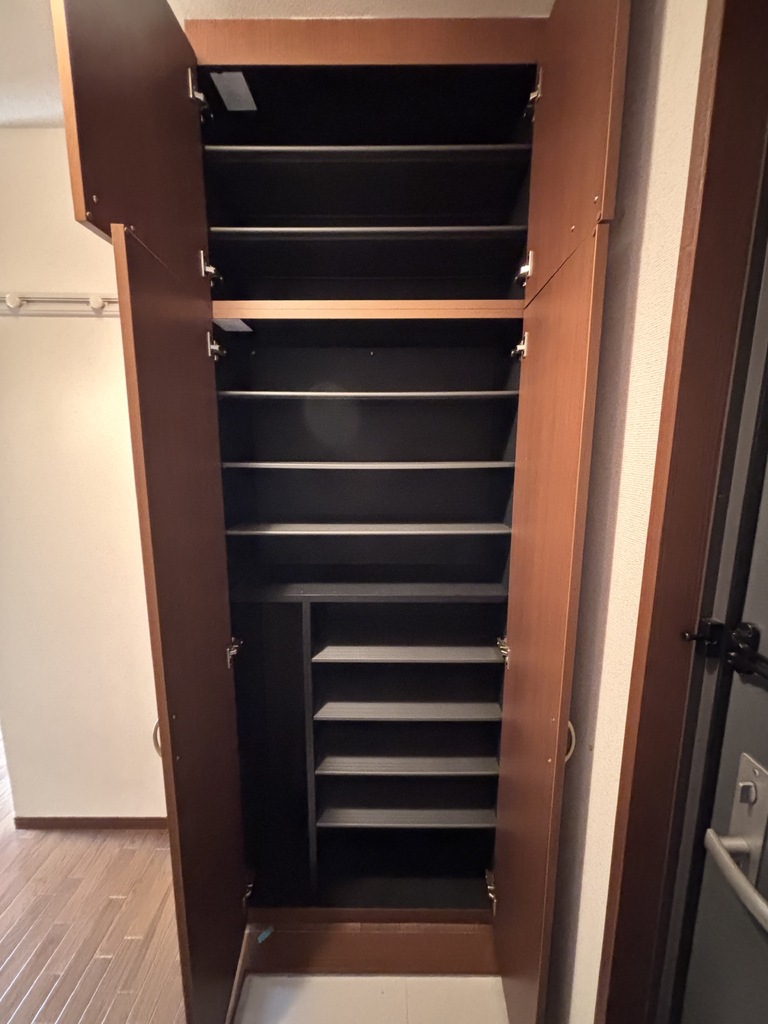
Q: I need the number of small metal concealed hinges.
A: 10